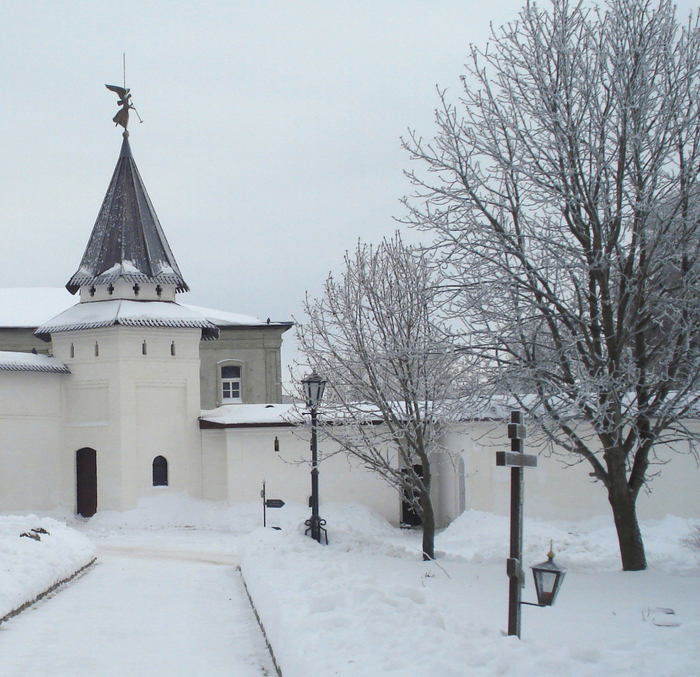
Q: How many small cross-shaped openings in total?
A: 4